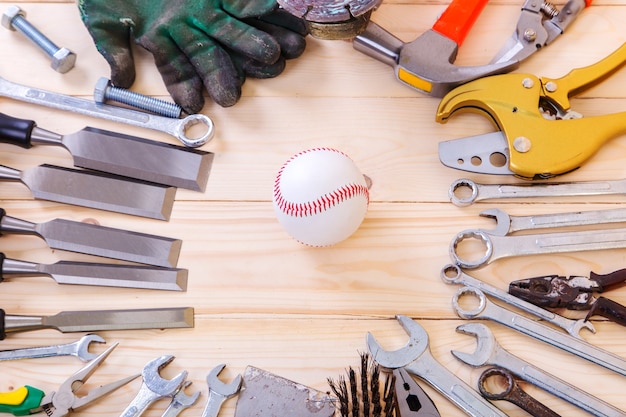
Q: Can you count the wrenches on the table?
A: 13